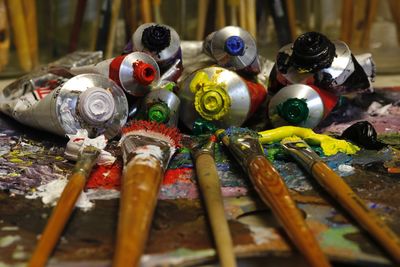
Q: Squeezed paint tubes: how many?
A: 8